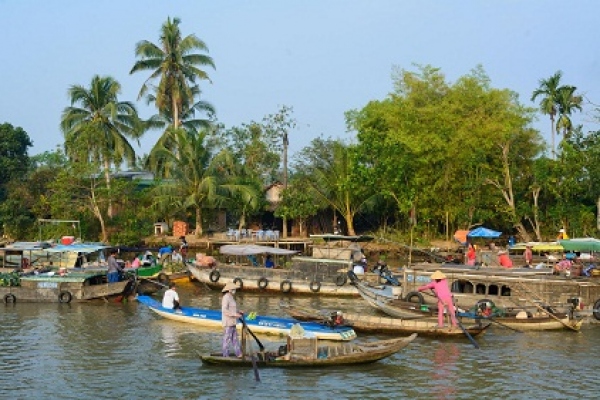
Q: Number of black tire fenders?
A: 12